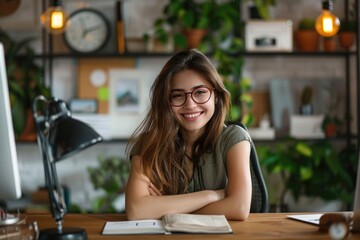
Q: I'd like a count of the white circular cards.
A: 1